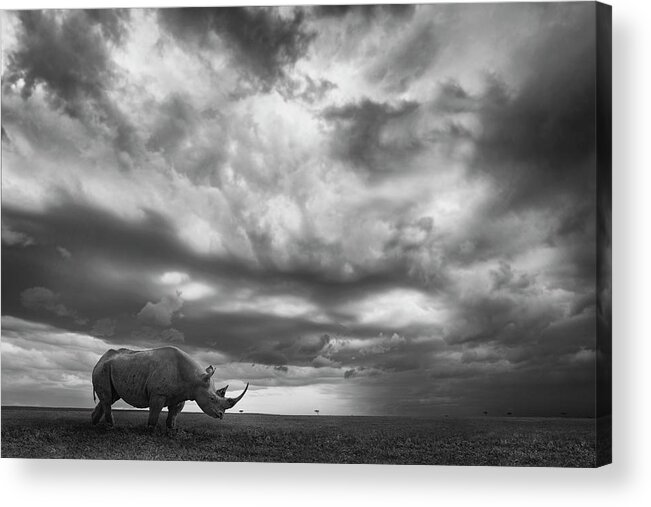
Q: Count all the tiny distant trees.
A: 5